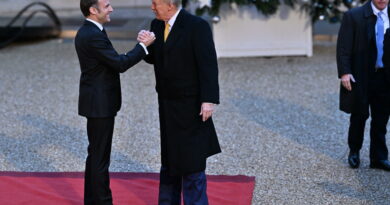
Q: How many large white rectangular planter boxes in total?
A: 1